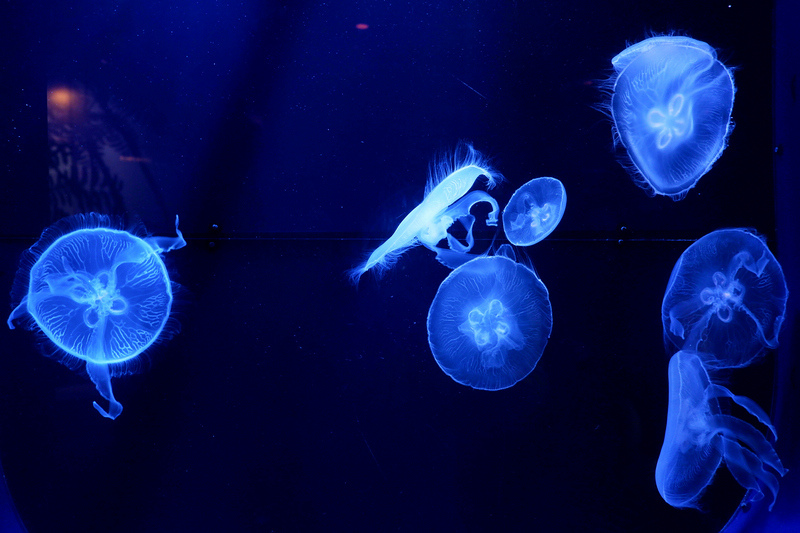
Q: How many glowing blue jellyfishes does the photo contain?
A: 7